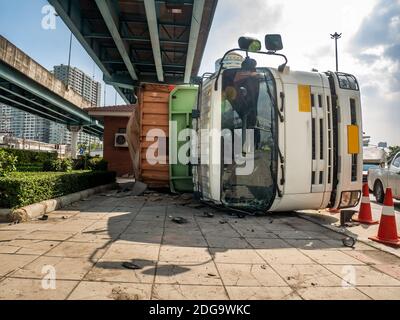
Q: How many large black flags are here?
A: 0